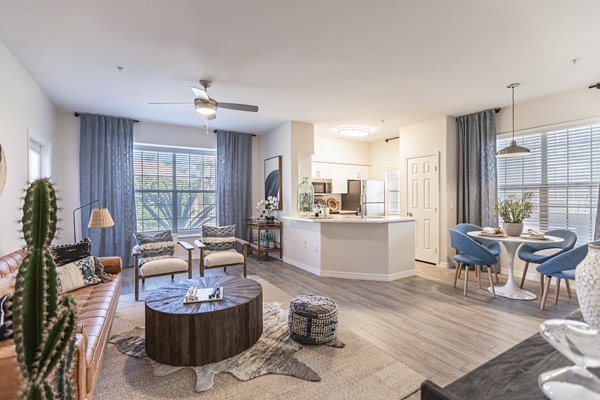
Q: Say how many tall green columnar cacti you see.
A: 1